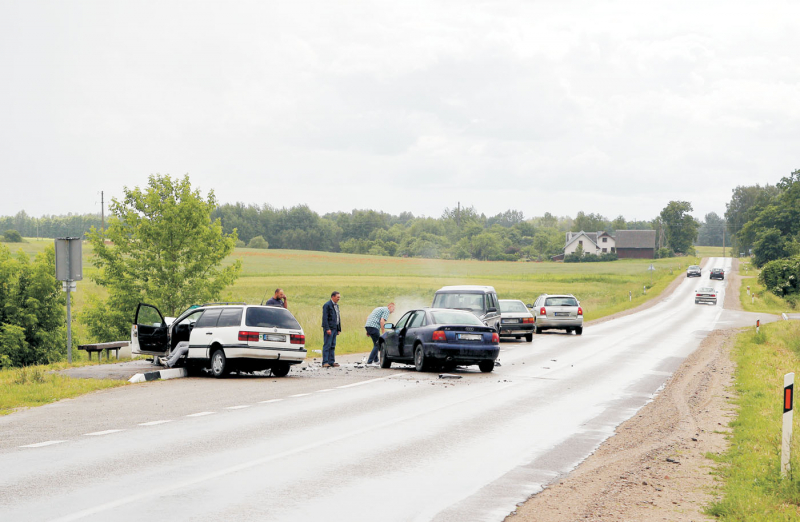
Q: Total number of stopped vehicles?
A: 5